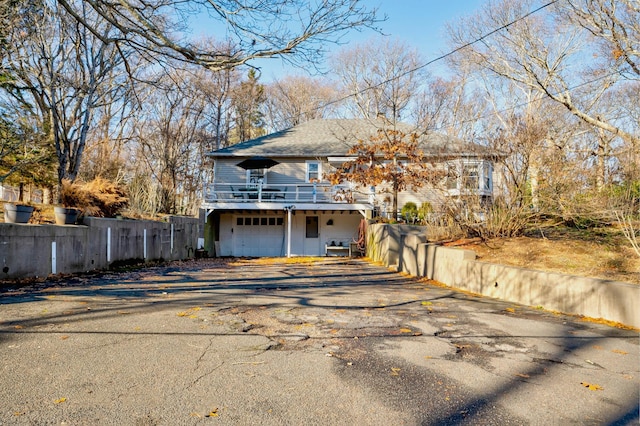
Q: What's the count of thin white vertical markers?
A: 4